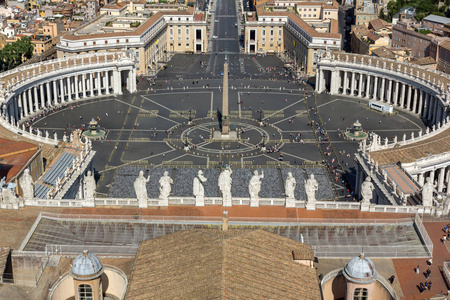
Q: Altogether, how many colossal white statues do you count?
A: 11